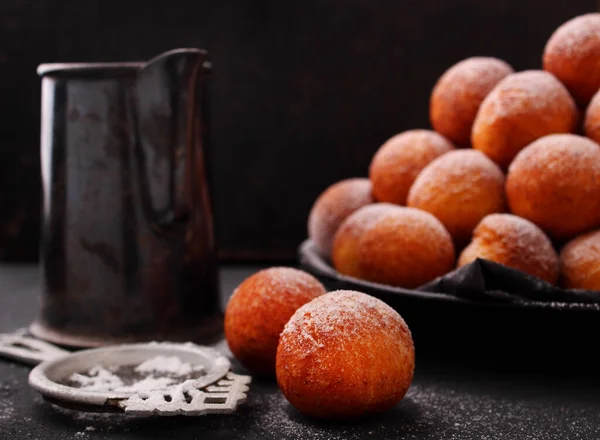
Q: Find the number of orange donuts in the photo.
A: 13